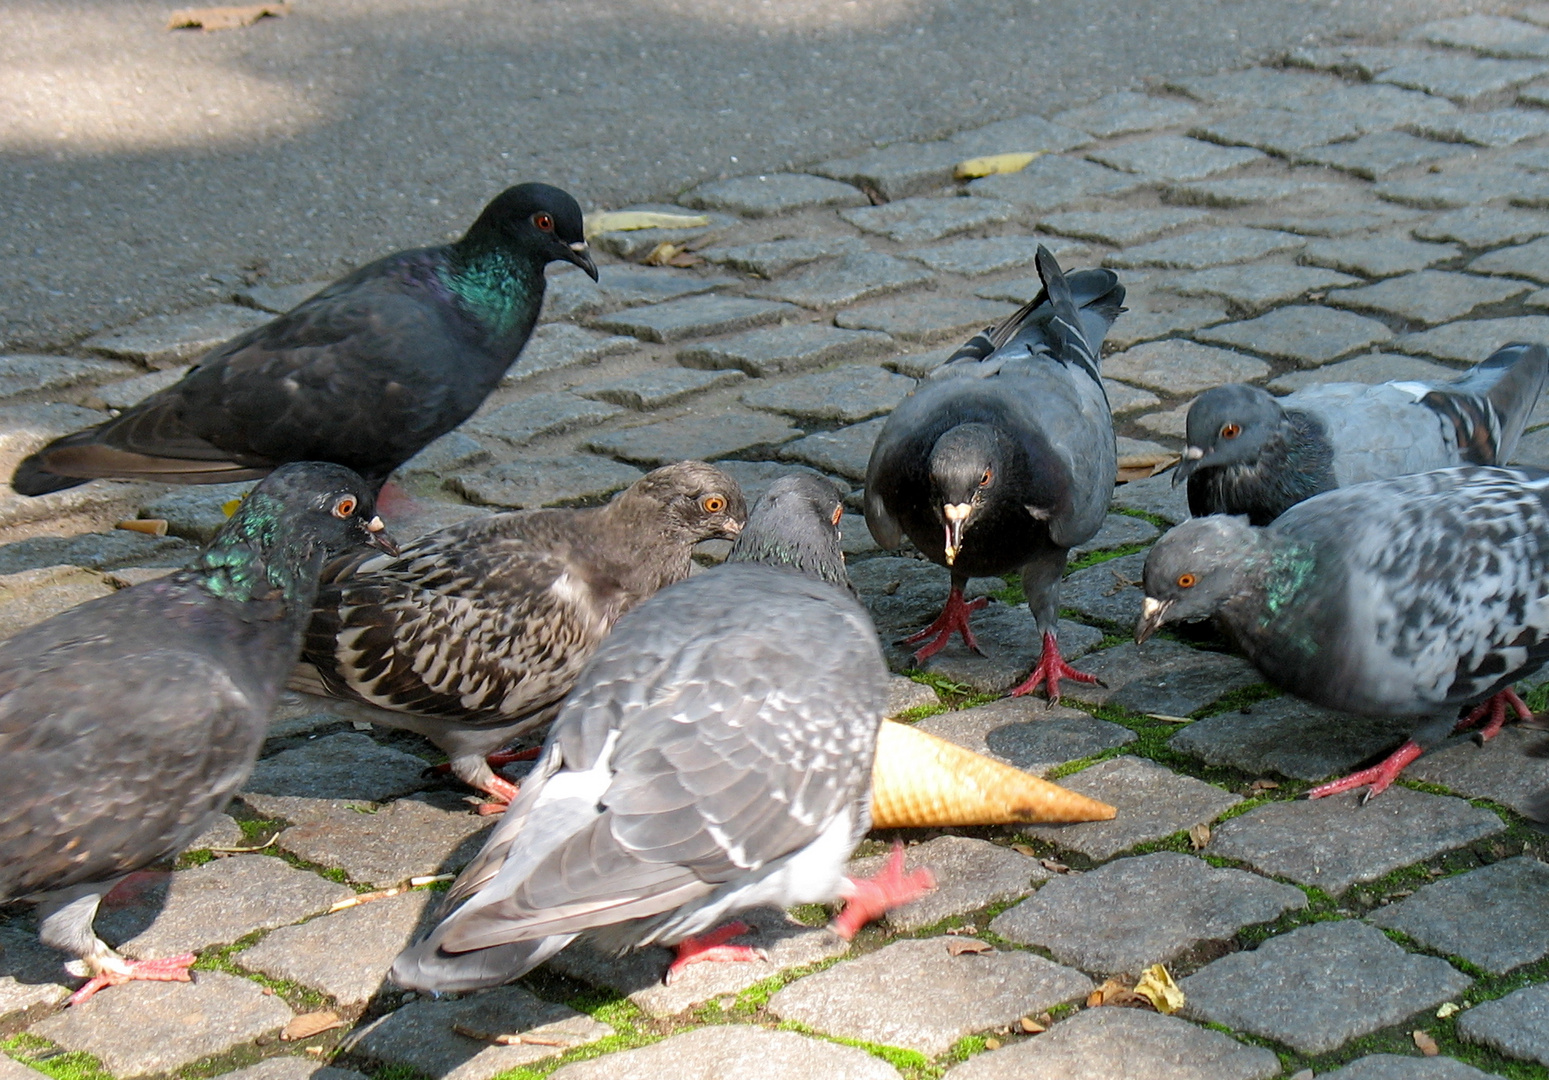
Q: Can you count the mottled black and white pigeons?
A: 1